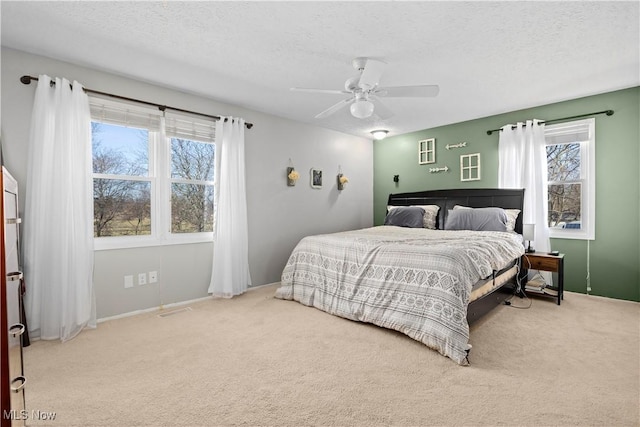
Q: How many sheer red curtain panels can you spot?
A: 0